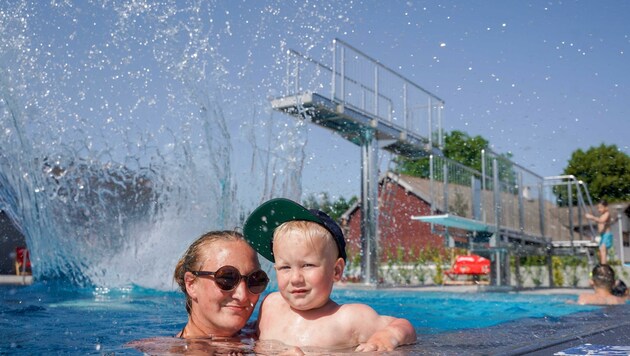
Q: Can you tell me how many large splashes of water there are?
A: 1